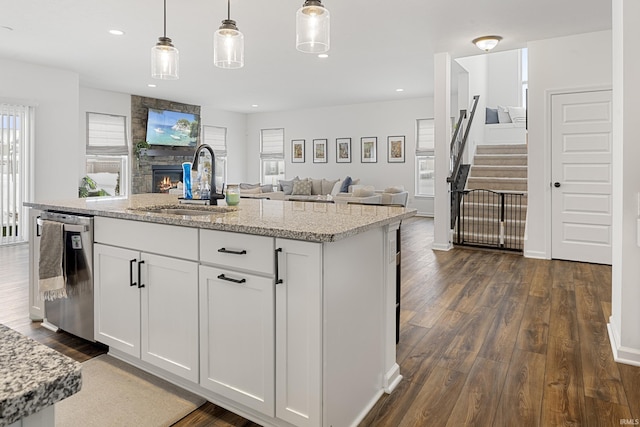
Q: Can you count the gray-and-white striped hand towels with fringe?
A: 1